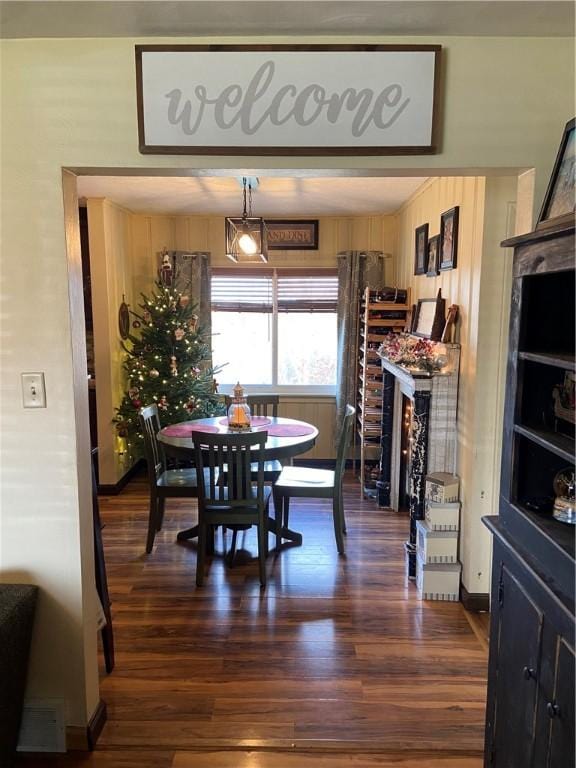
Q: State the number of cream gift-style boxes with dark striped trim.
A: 4